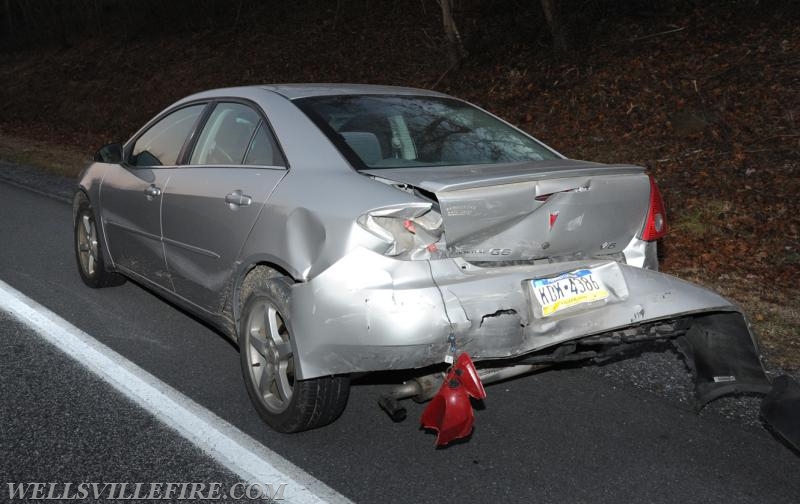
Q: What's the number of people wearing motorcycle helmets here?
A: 0